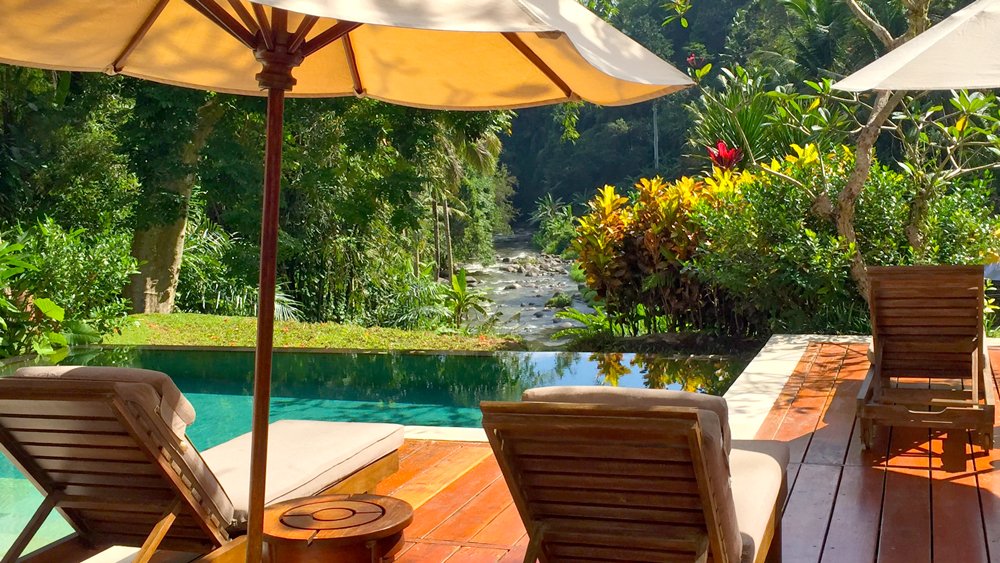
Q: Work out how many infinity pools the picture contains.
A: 1